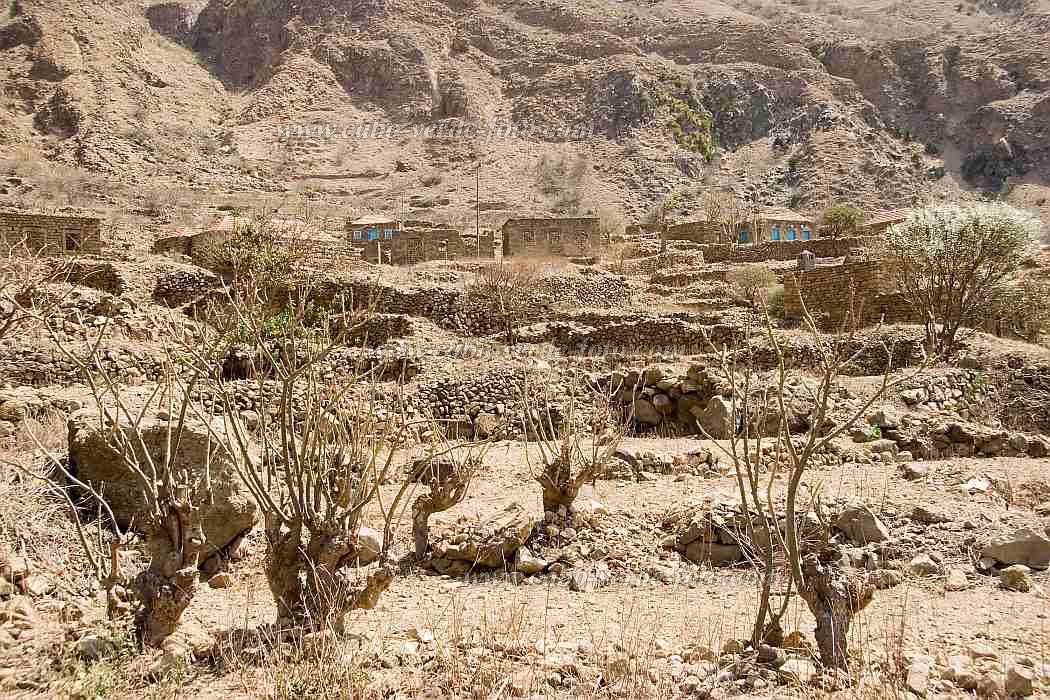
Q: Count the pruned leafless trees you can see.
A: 5